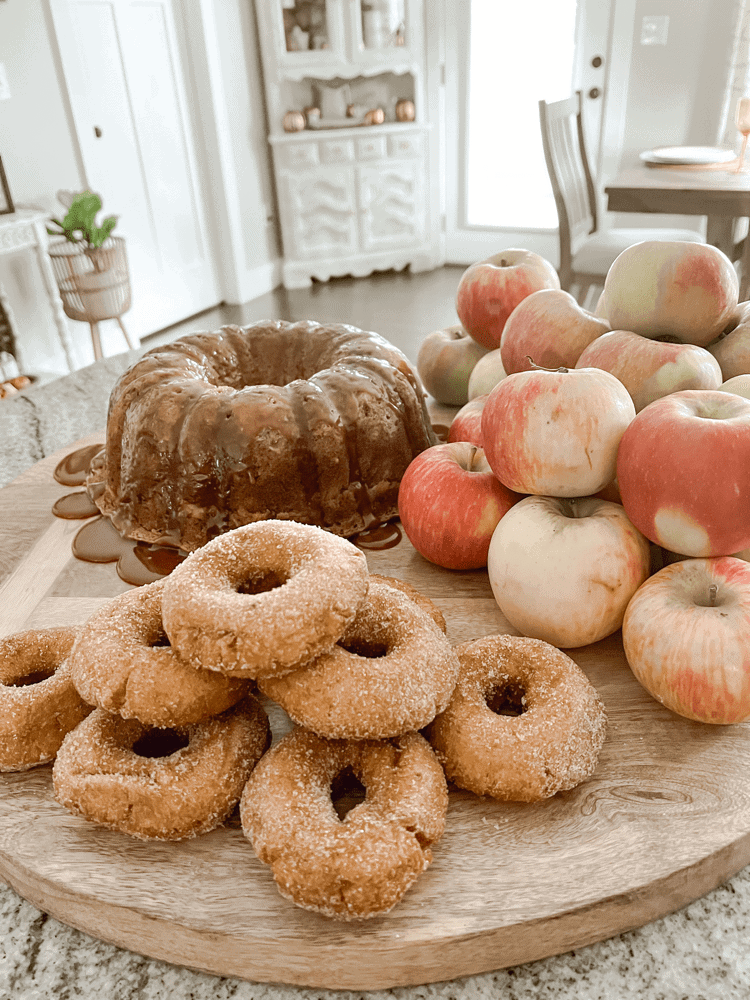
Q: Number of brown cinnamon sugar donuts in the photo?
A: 8